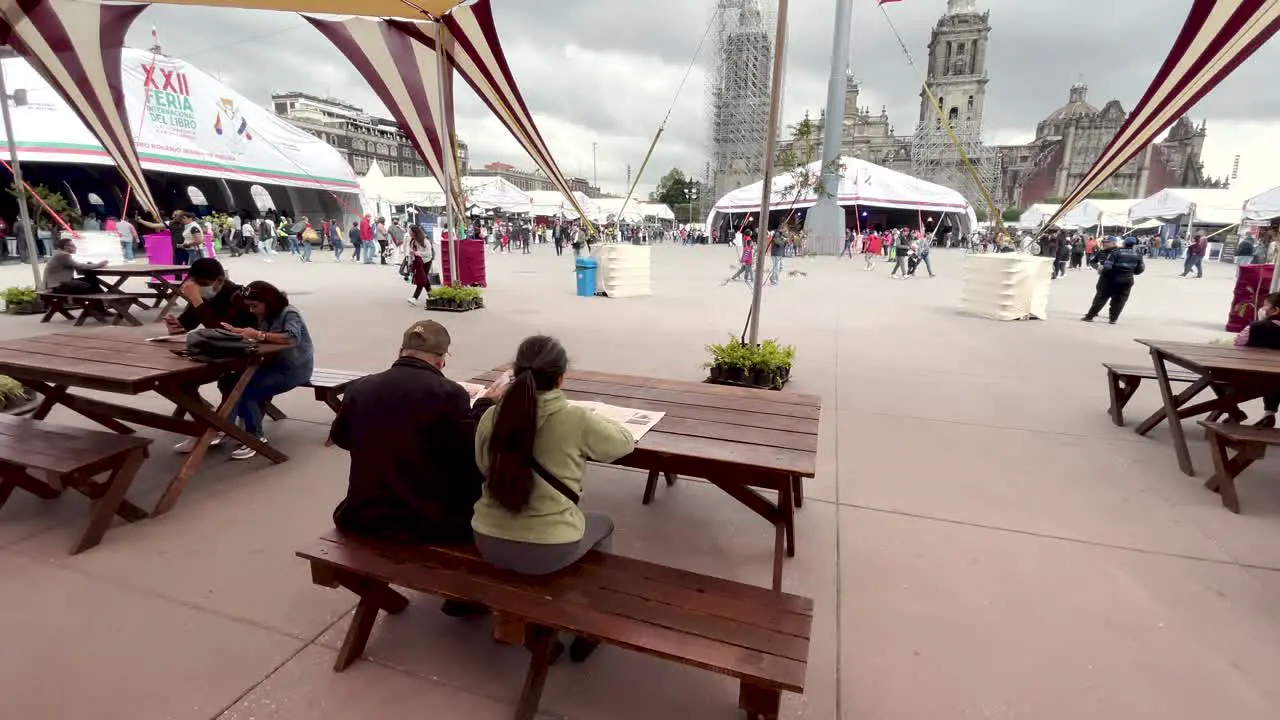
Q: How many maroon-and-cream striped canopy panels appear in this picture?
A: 4